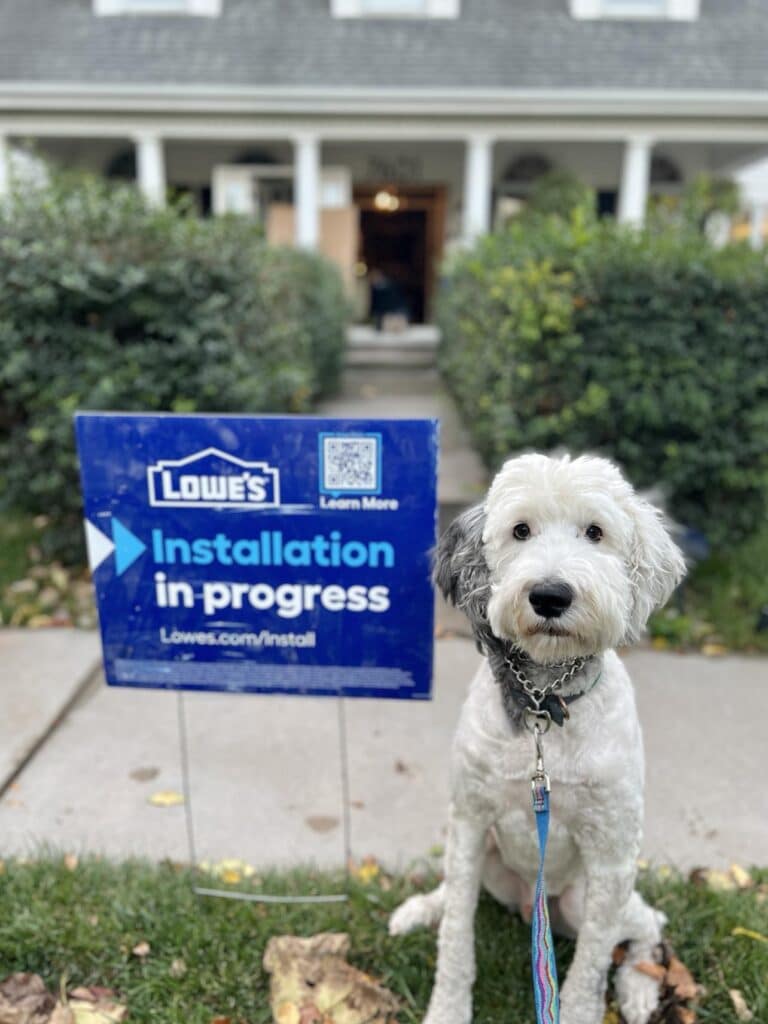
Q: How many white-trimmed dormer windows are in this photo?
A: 3